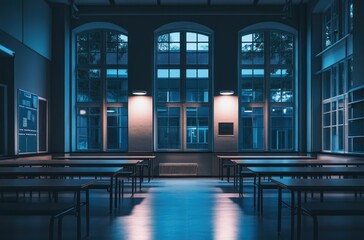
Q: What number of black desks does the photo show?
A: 8